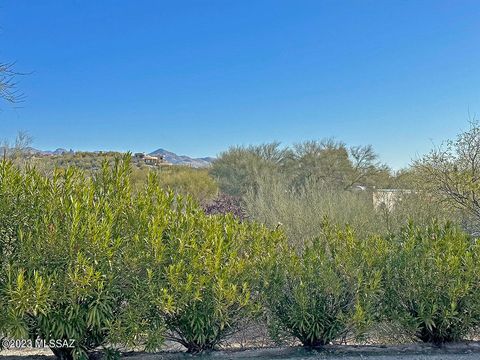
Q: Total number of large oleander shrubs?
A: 4